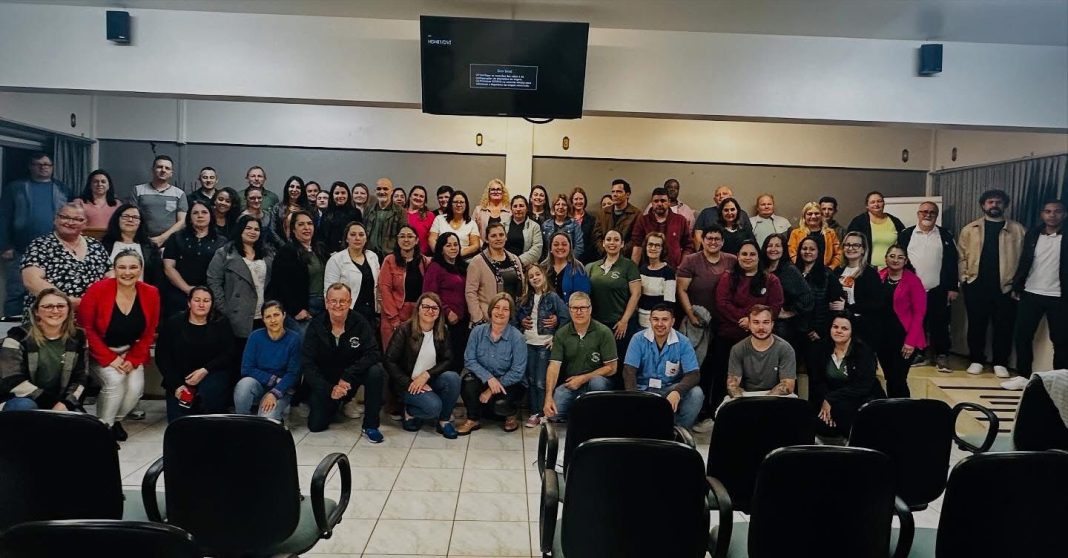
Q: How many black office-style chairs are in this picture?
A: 10